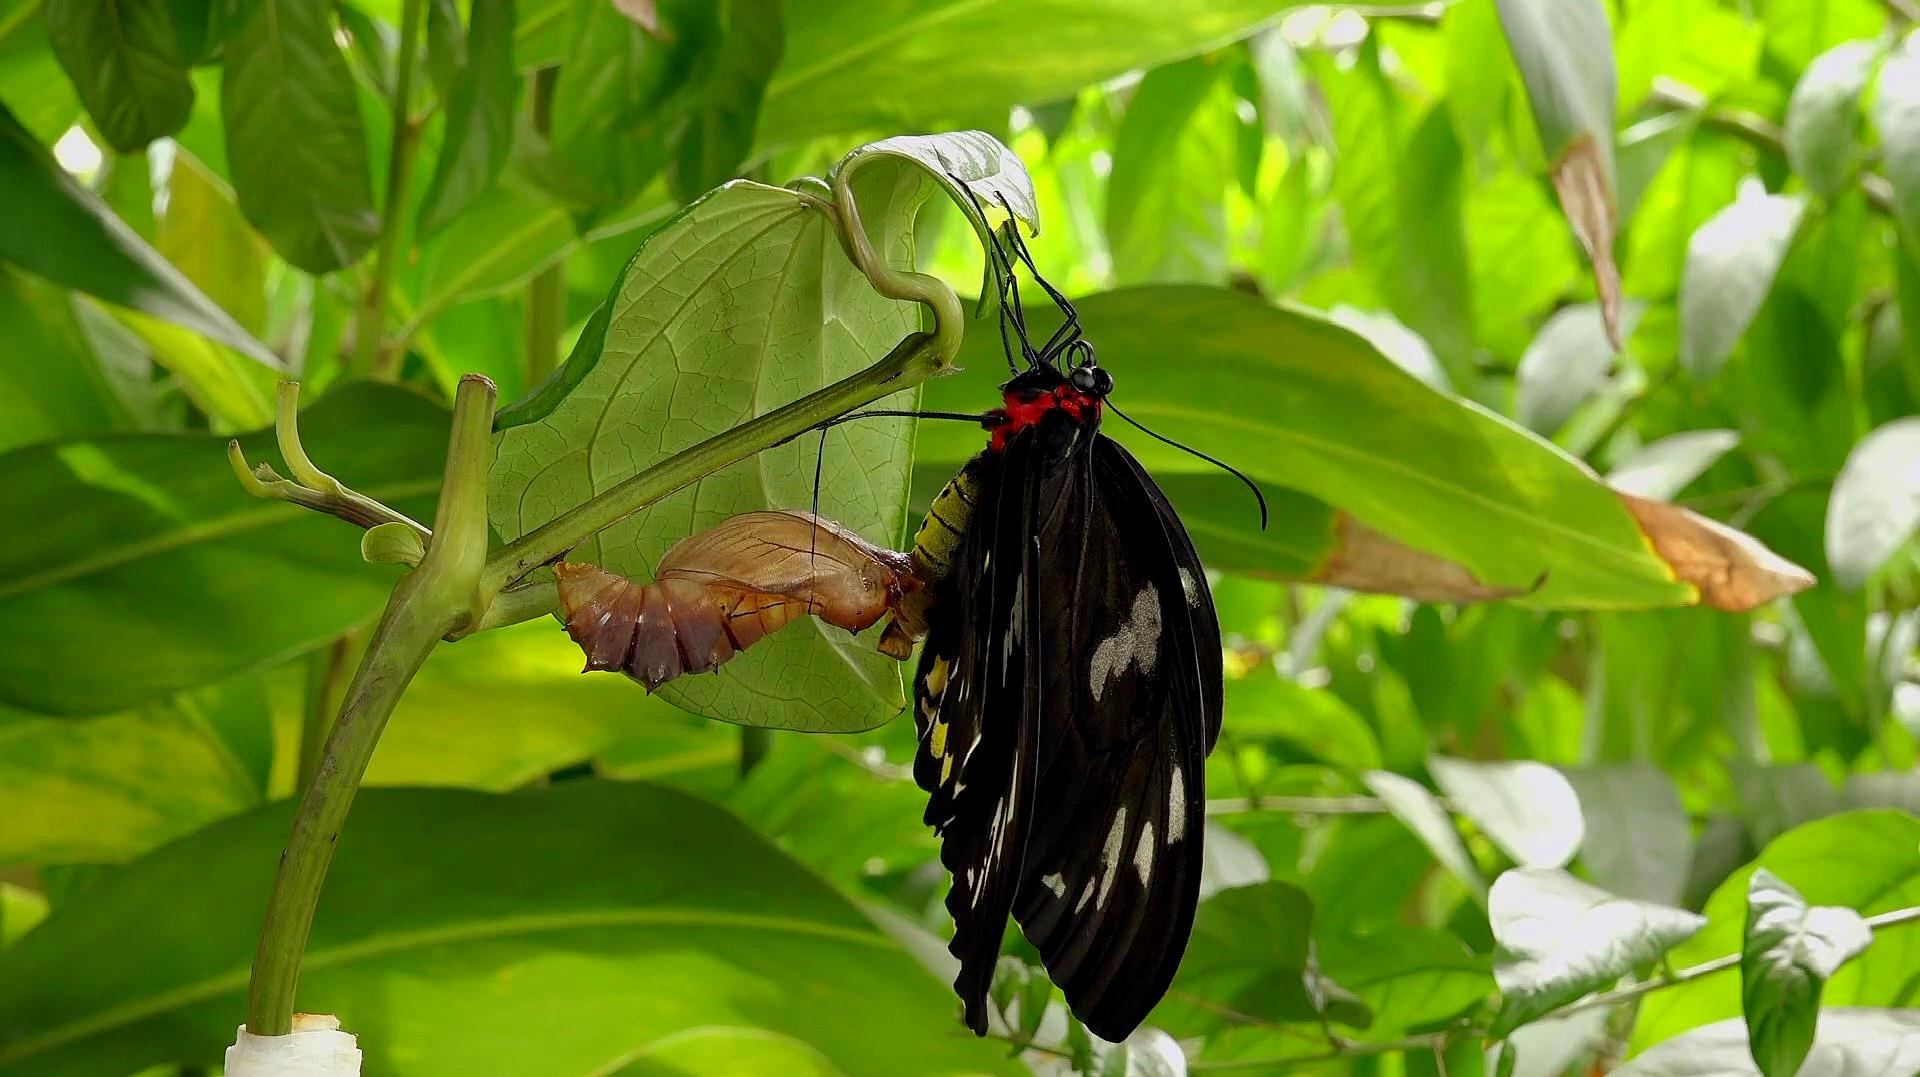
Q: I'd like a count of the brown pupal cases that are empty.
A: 1